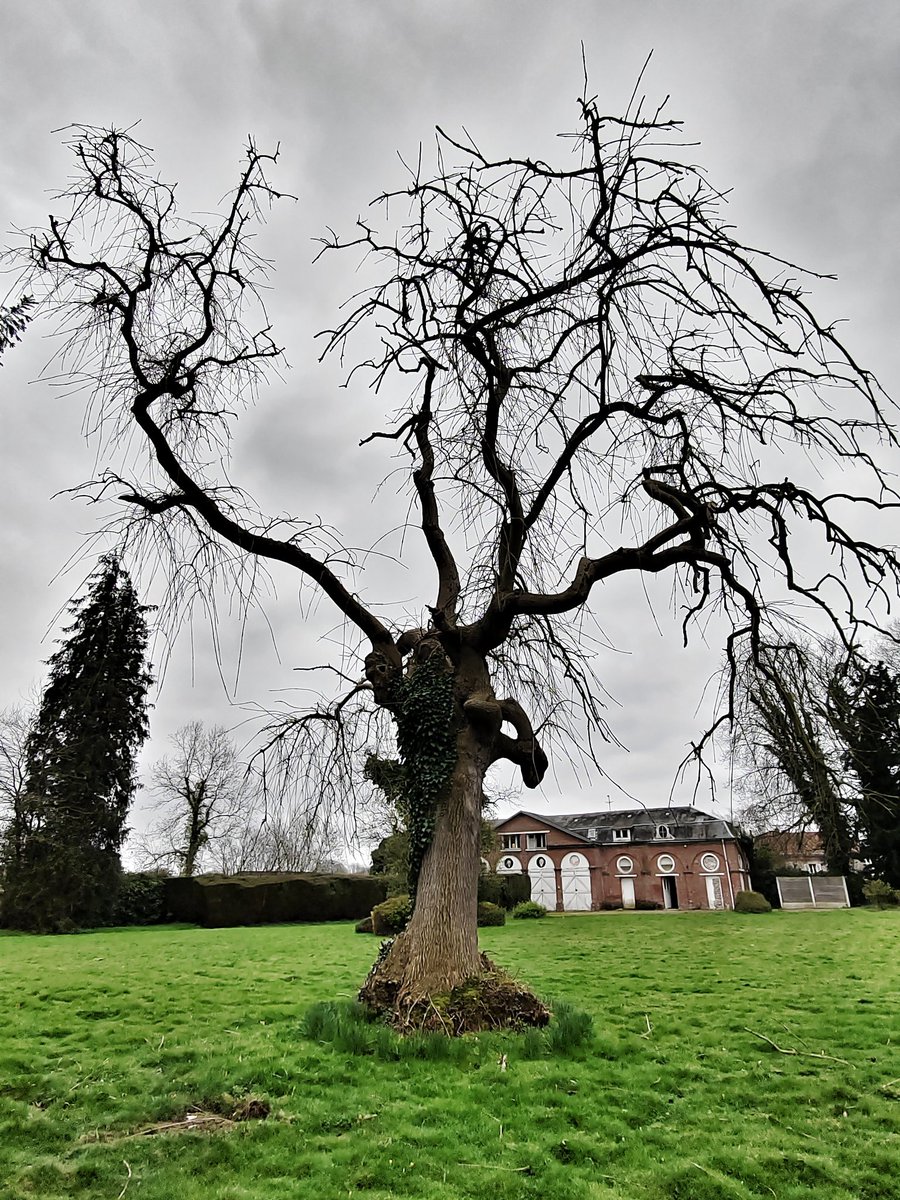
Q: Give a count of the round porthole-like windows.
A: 6